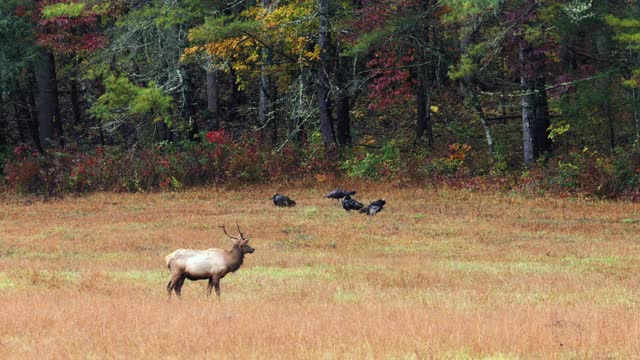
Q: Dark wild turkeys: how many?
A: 4